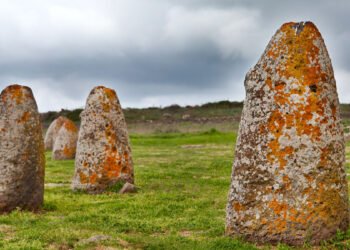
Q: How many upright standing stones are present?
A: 5